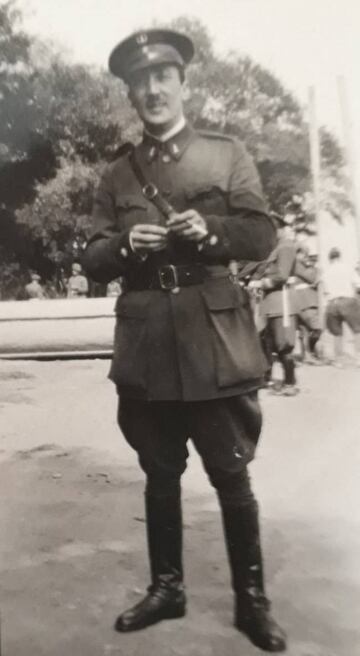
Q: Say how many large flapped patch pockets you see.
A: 2